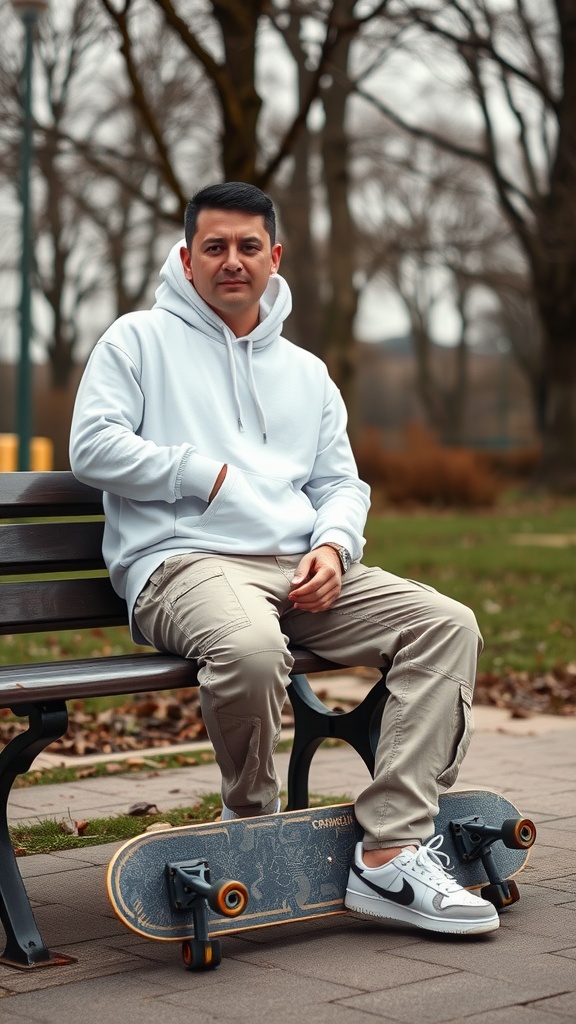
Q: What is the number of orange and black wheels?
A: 4